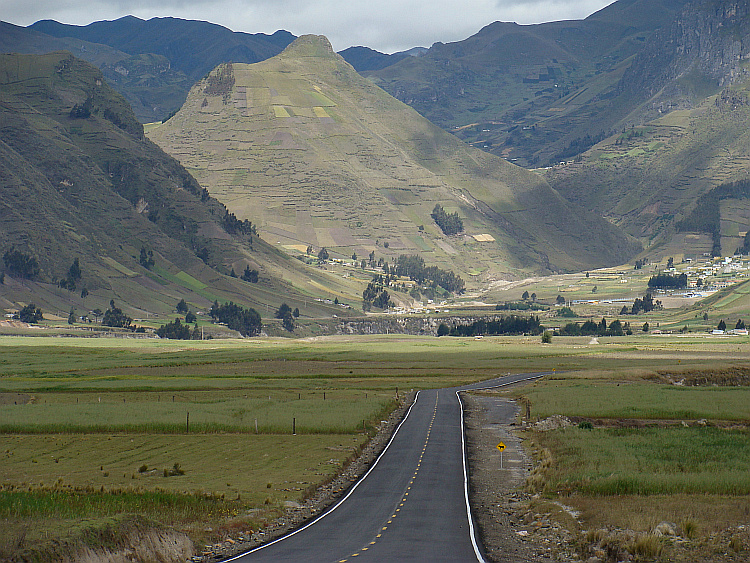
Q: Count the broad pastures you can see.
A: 2